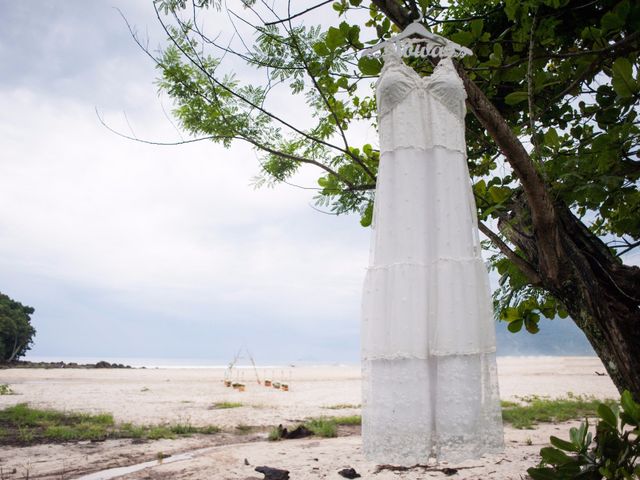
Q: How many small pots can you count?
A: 6